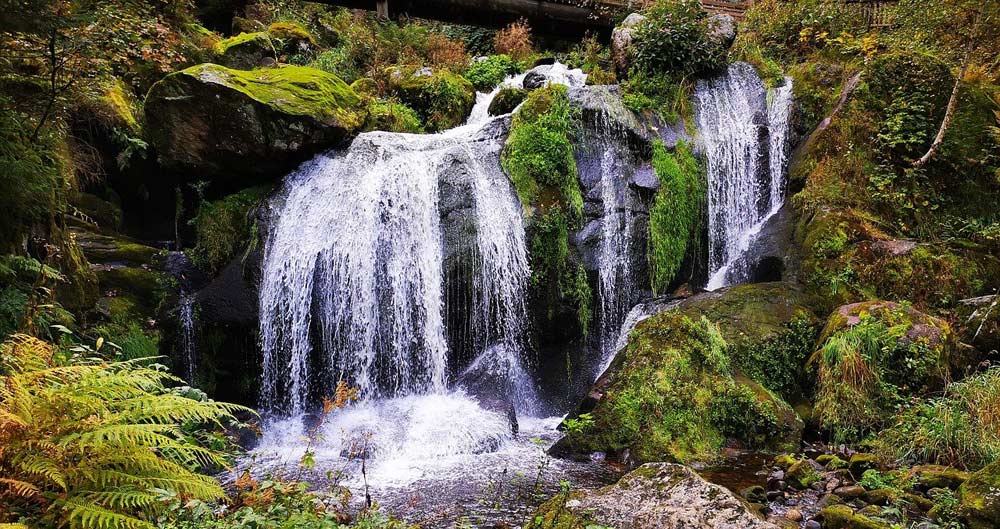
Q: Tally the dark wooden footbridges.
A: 1